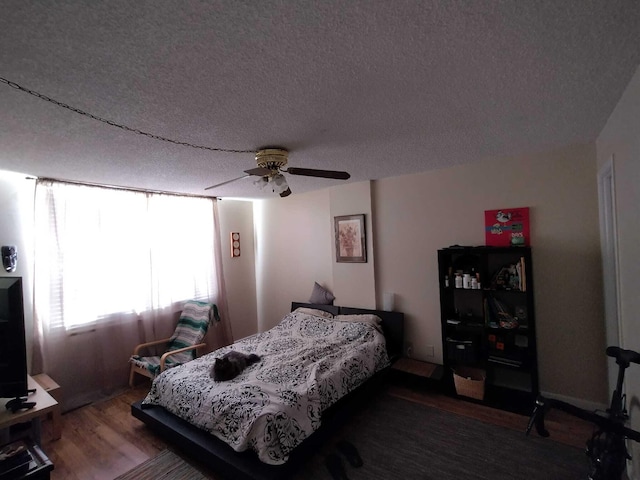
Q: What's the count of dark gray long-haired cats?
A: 1